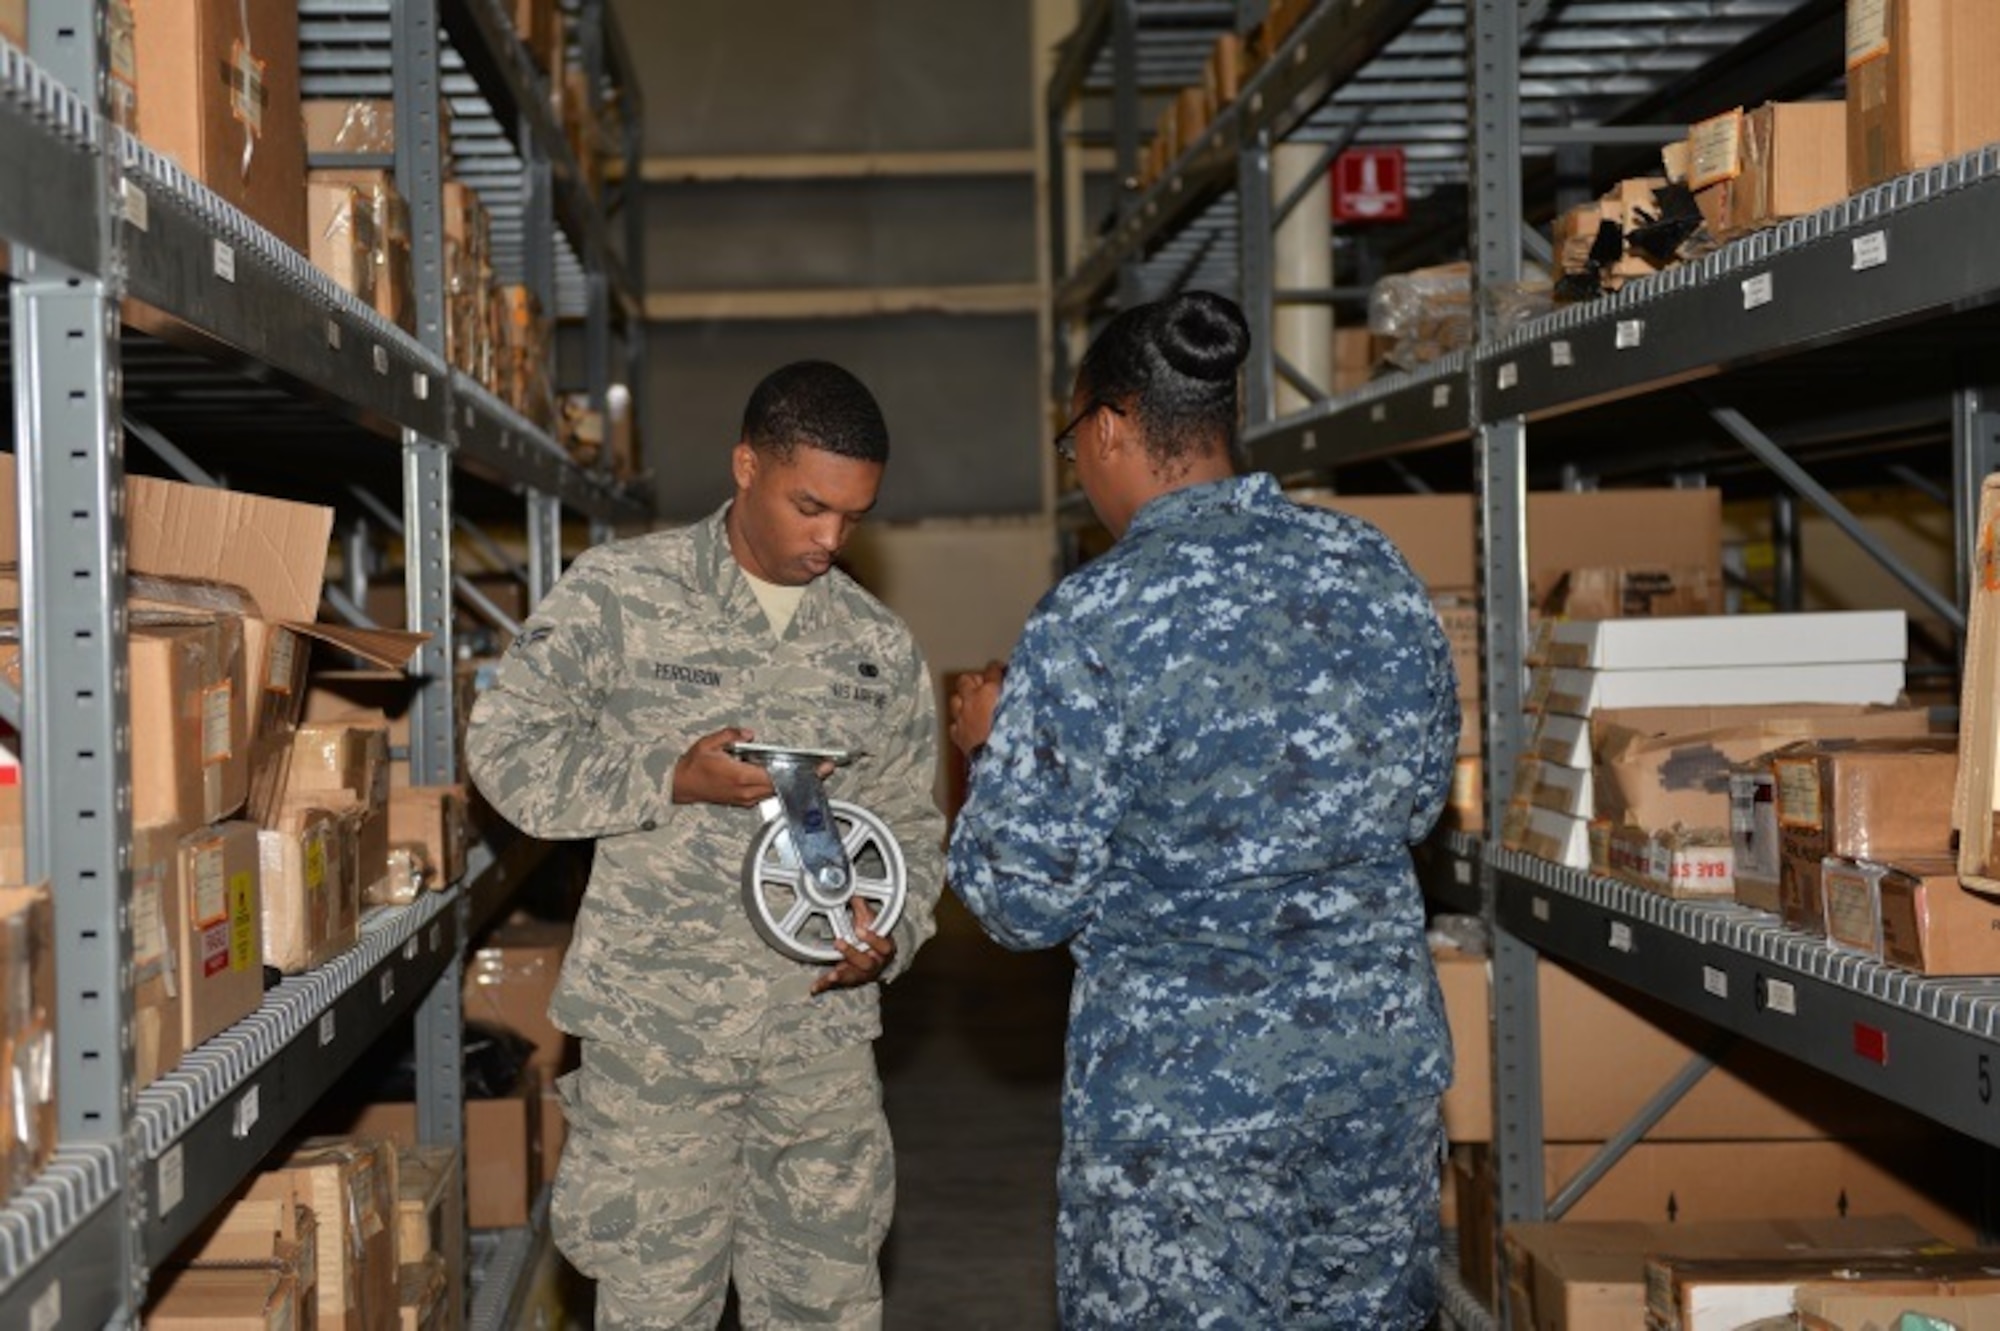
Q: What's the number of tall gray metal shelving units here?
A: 2